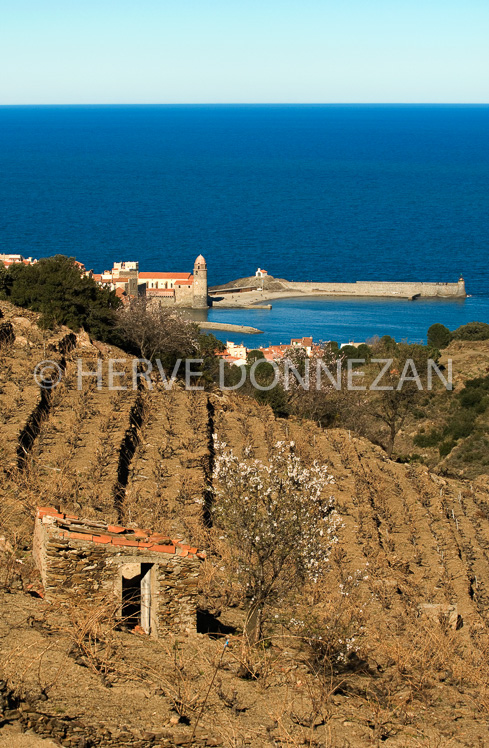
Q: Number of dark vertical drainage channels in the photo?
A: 3